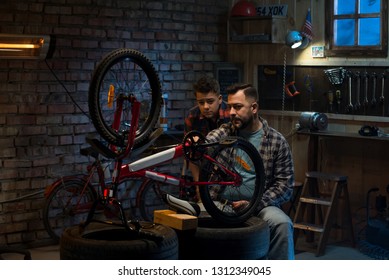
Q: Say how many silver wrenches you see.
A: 5